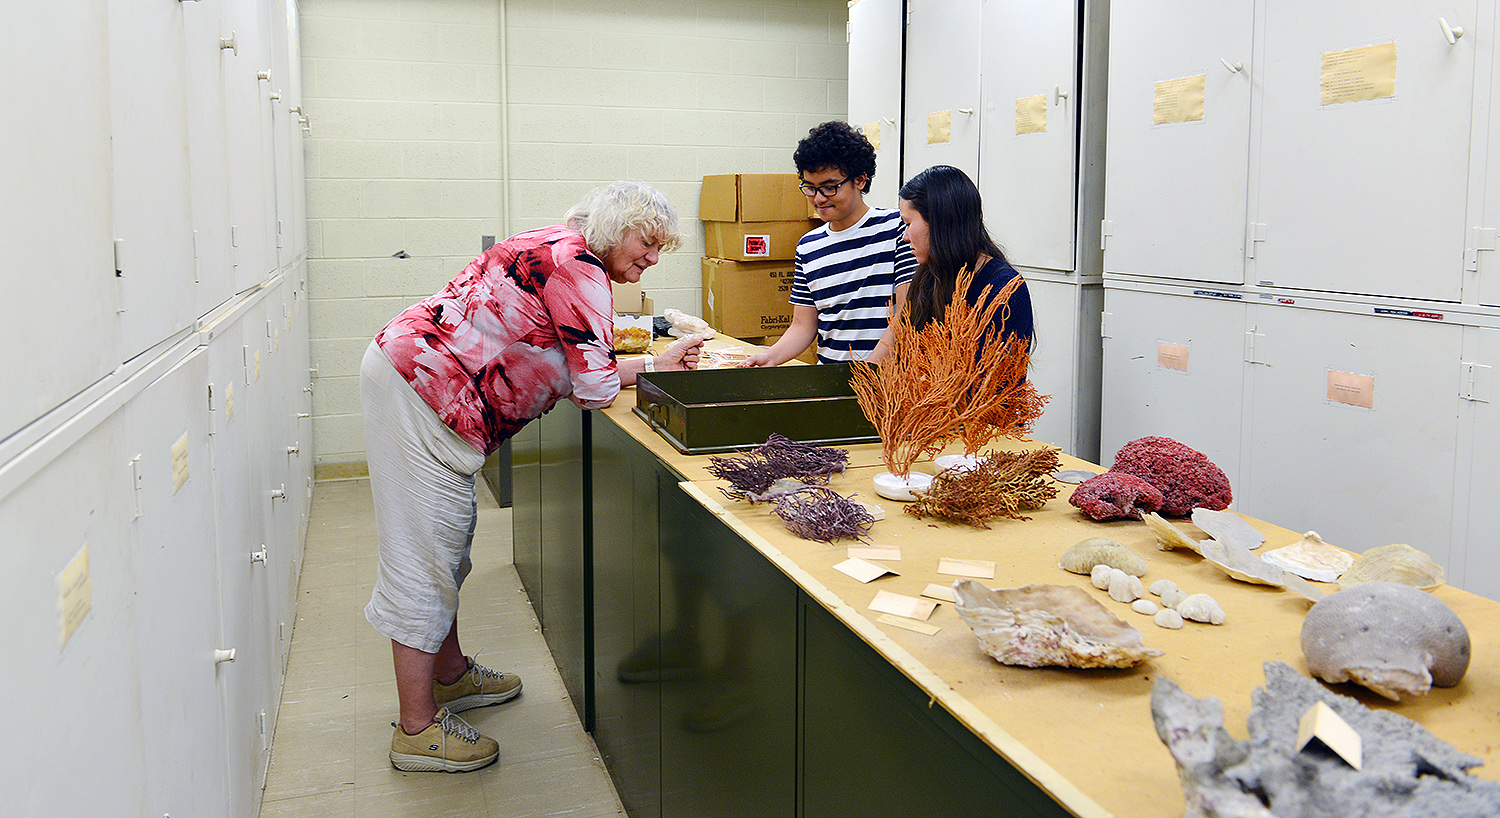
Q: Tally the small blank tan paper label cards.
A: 7